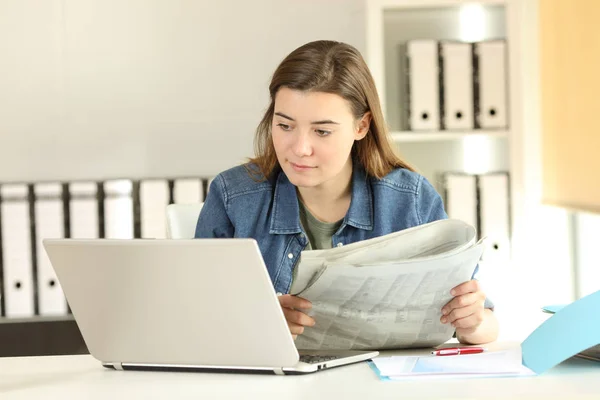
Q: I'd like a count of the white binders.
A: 11